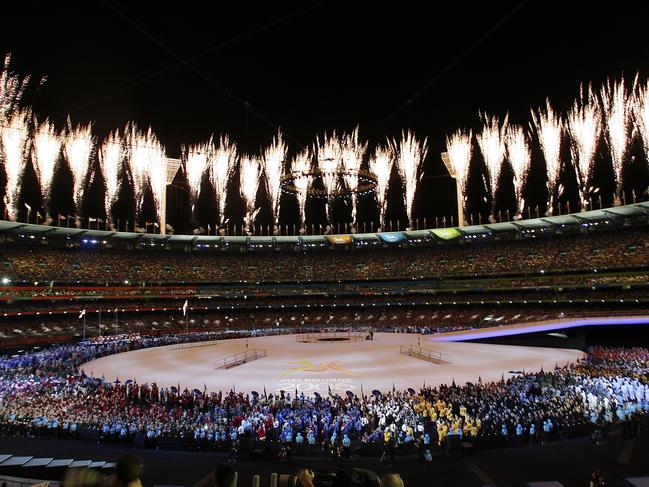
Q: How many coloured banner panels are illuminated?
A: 3